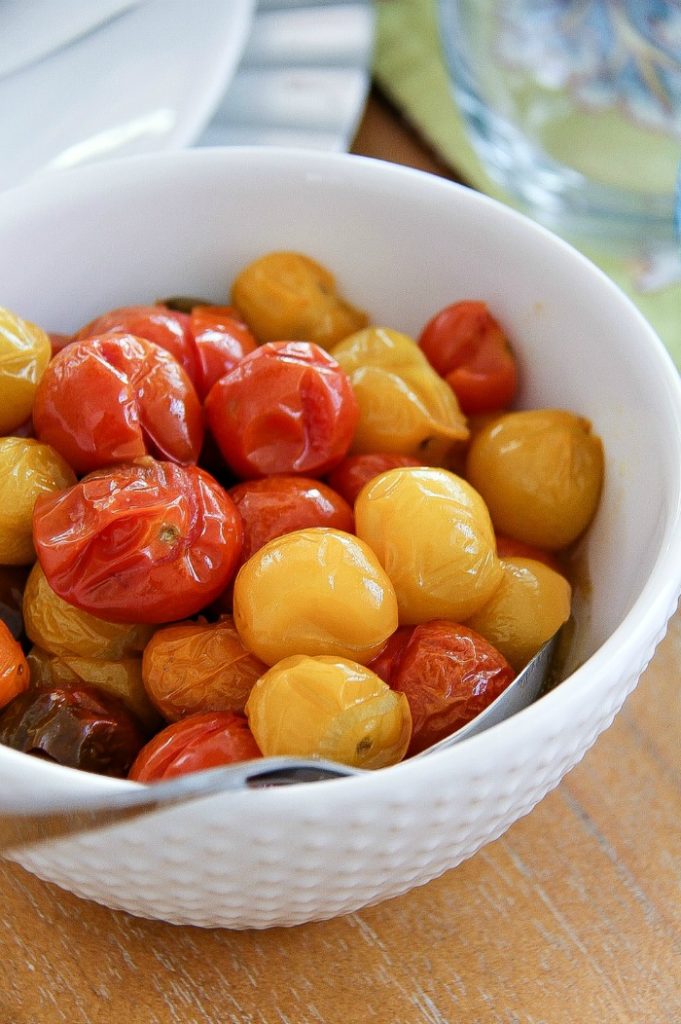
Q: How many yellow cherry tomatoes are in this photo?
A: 11